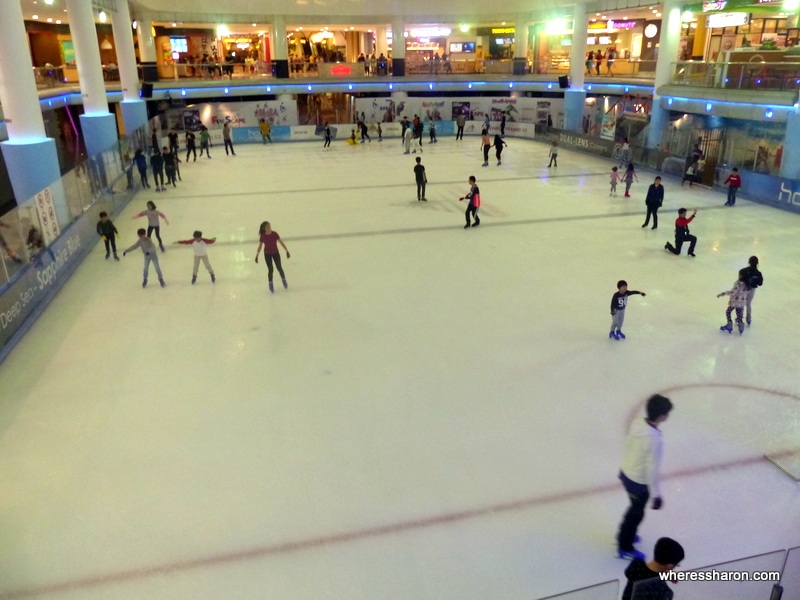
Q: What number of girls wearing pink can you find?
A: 2